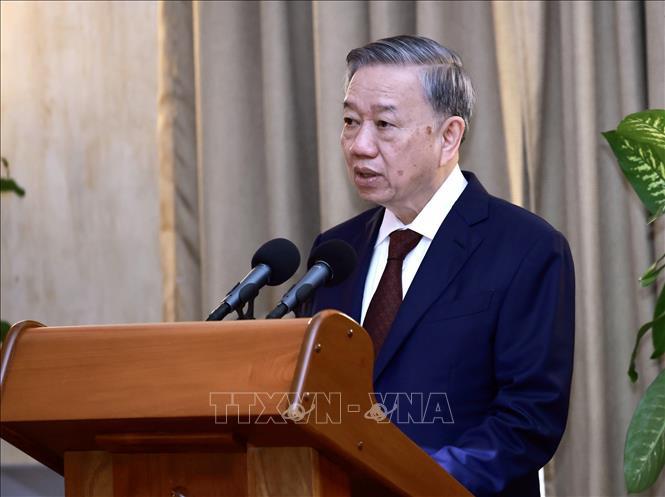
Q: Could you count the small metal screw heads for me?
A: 4